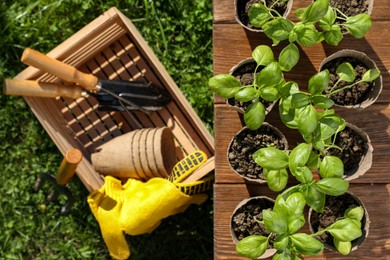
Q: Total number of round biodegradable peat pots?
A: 13